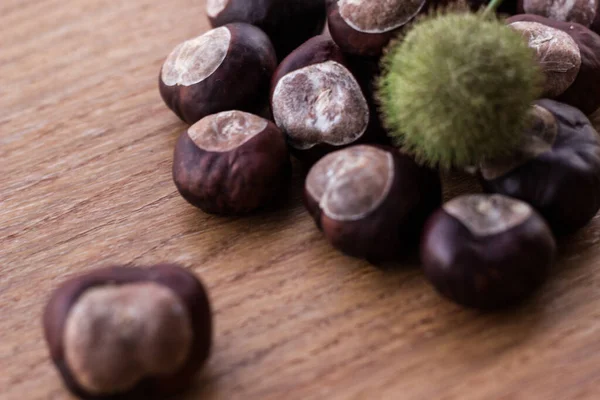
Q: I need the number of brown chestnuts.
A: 11